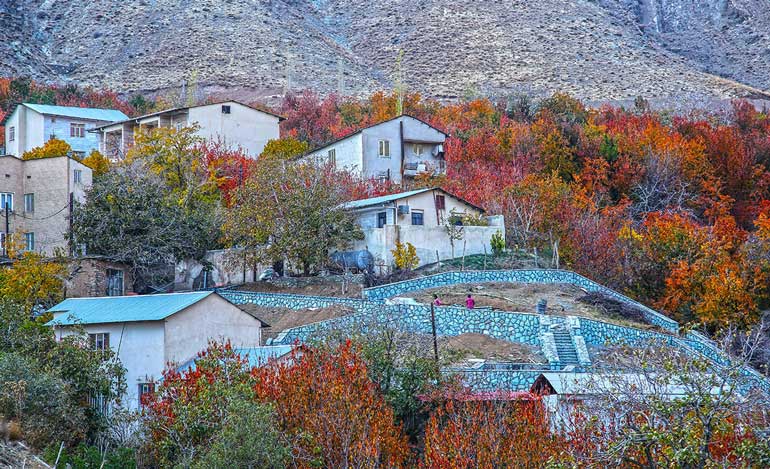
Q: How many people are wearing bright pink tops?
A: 2